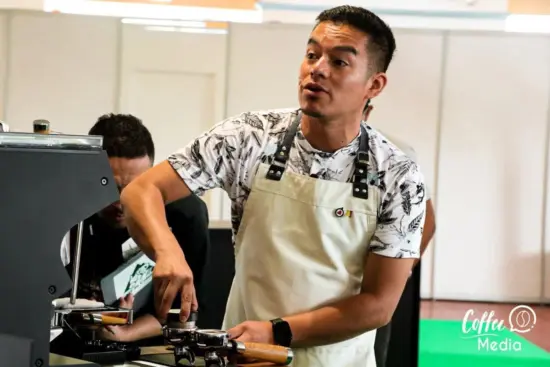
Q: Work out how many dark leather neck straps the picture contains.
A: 2